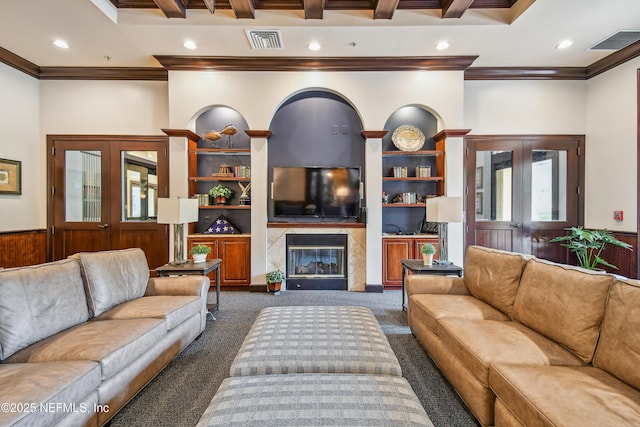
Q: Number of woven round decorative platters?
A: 1